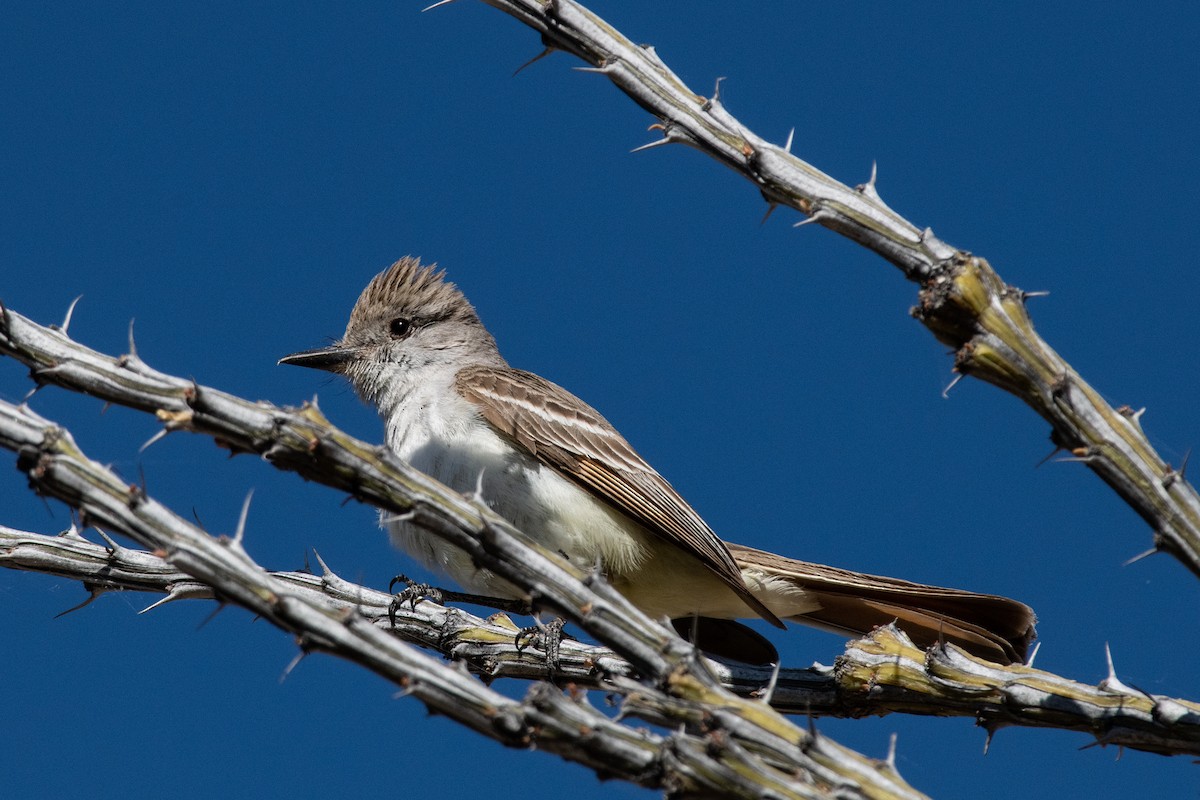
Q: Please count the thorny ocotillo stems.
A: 4